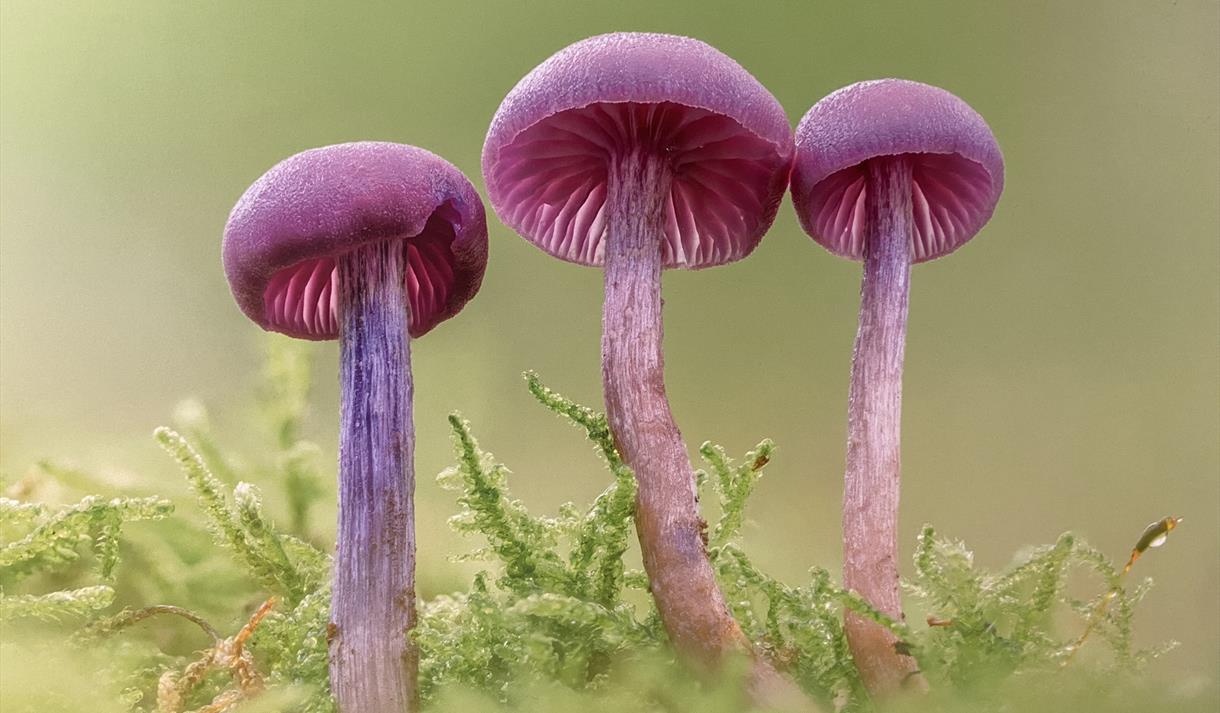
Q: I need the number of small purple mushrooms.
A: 3